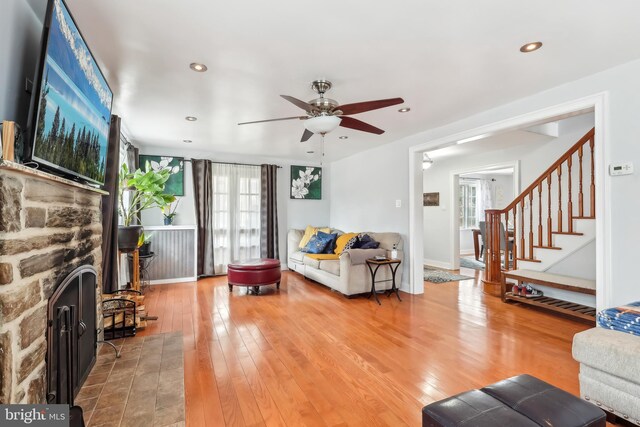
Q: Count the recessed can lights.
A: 7